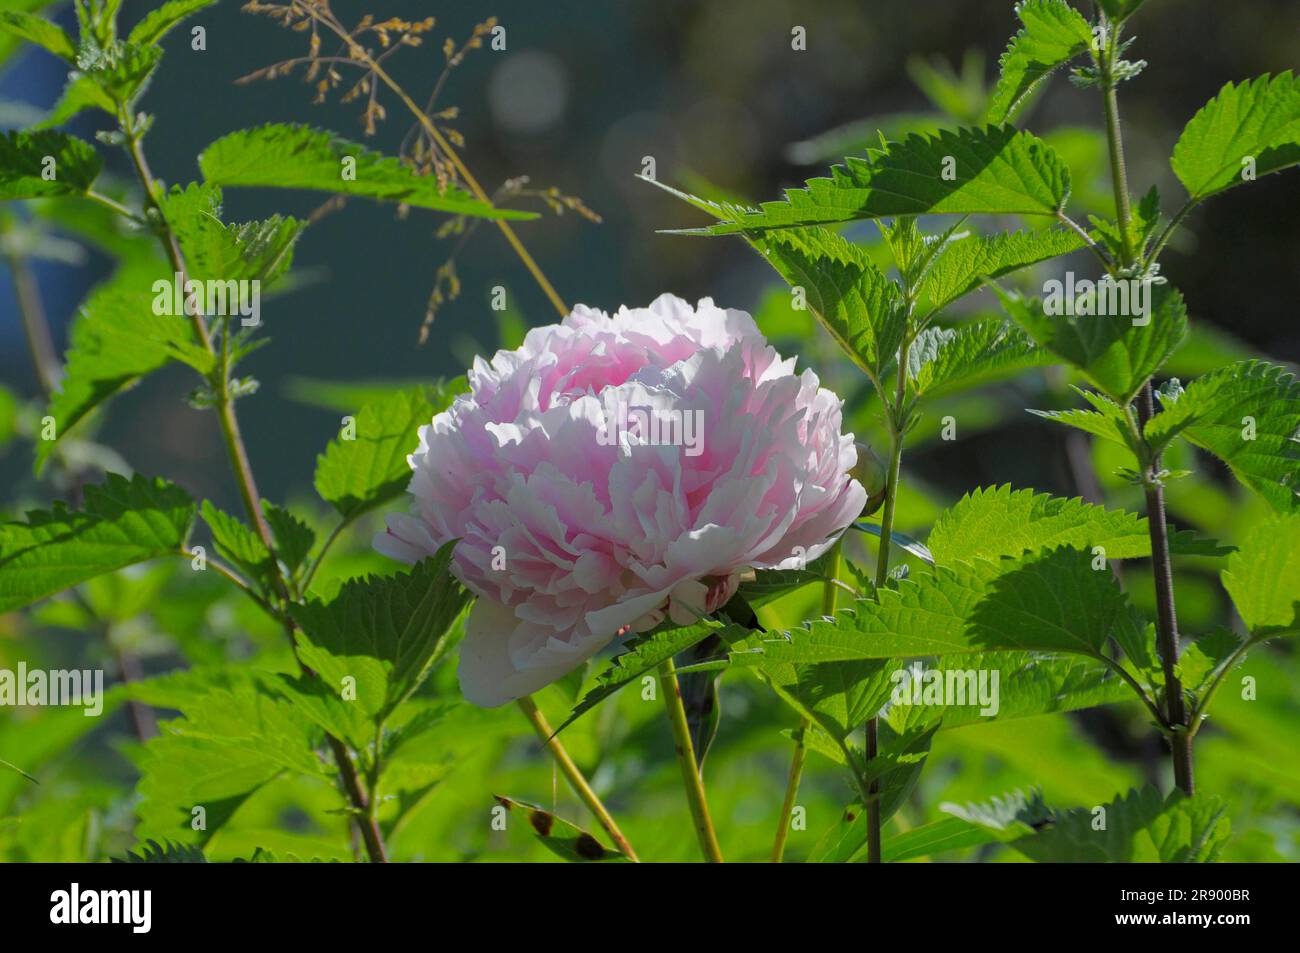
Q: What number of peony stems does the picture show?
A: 3